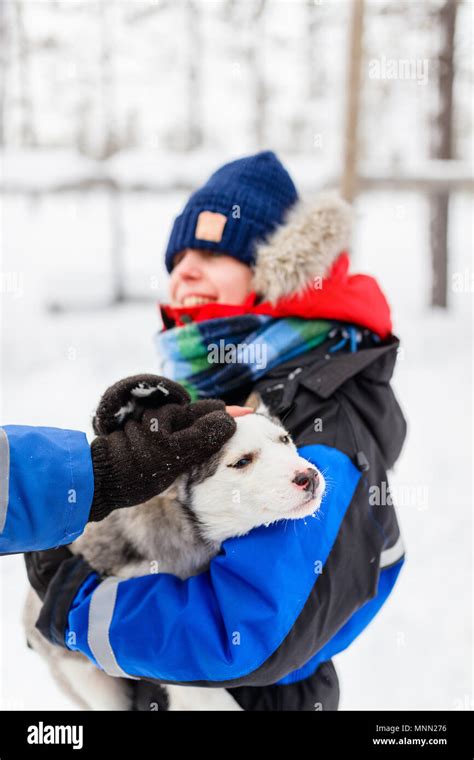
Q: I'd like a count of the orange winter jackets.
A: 0